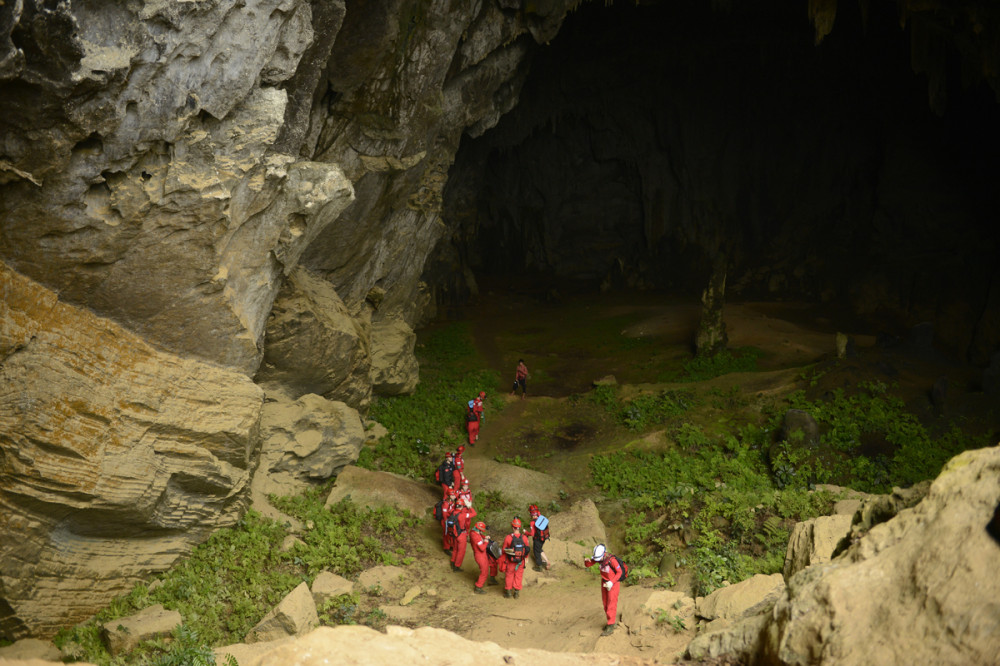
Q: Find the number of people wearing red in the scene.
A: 11